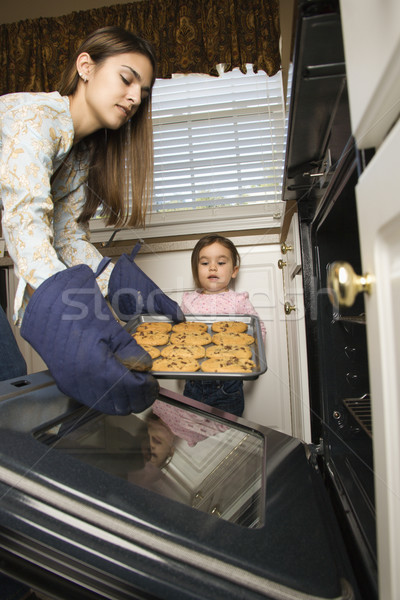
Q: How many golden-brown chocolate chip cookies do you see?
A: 11